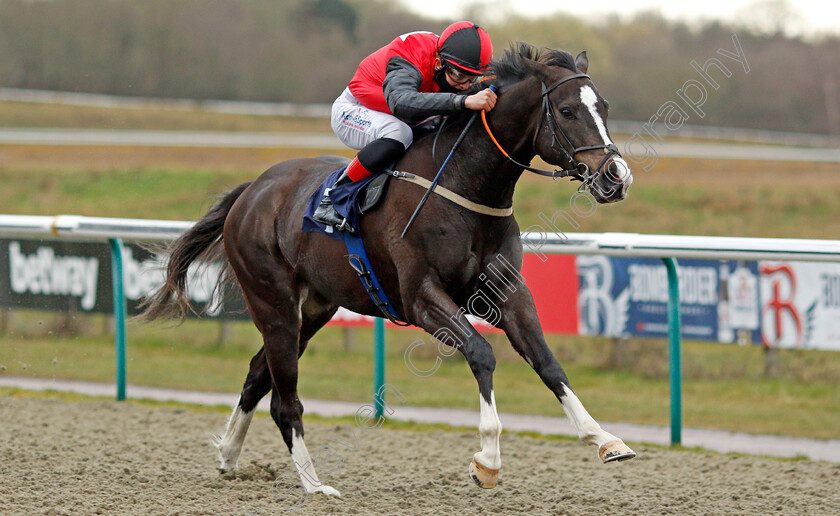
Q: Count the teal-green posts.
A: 3